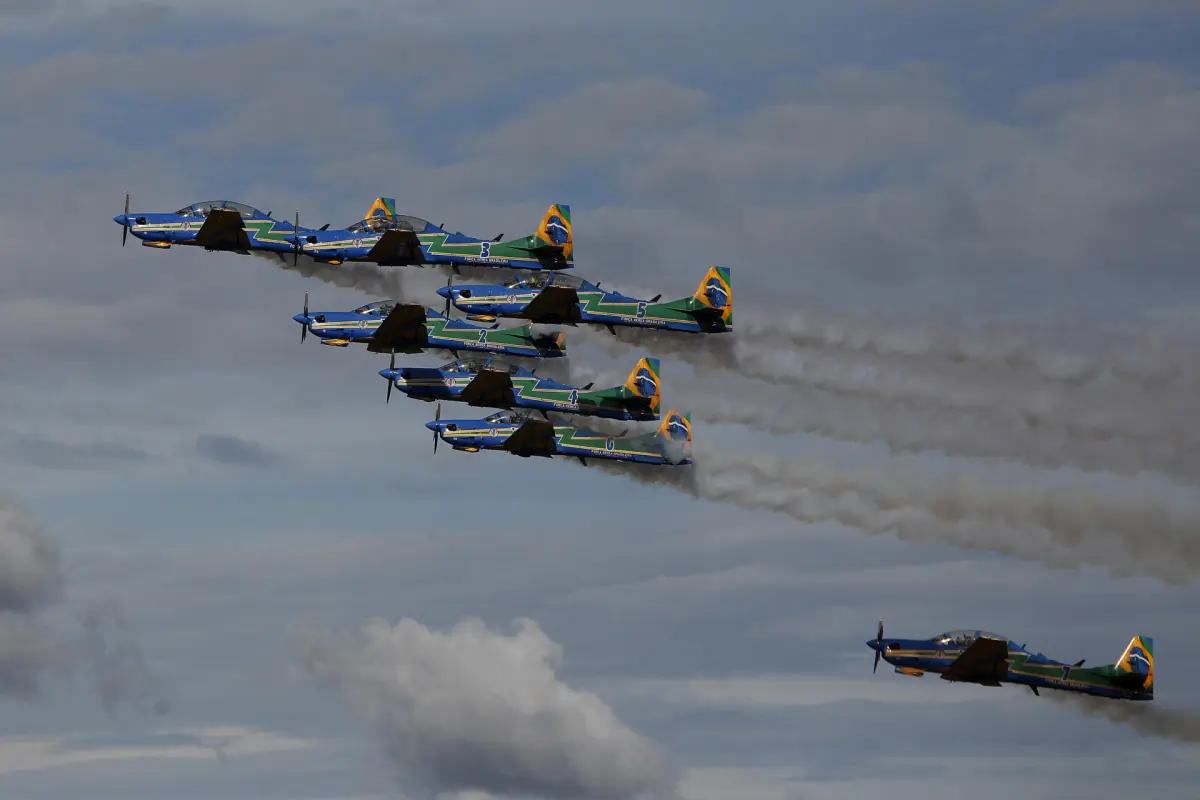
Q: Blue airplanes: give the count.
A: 7